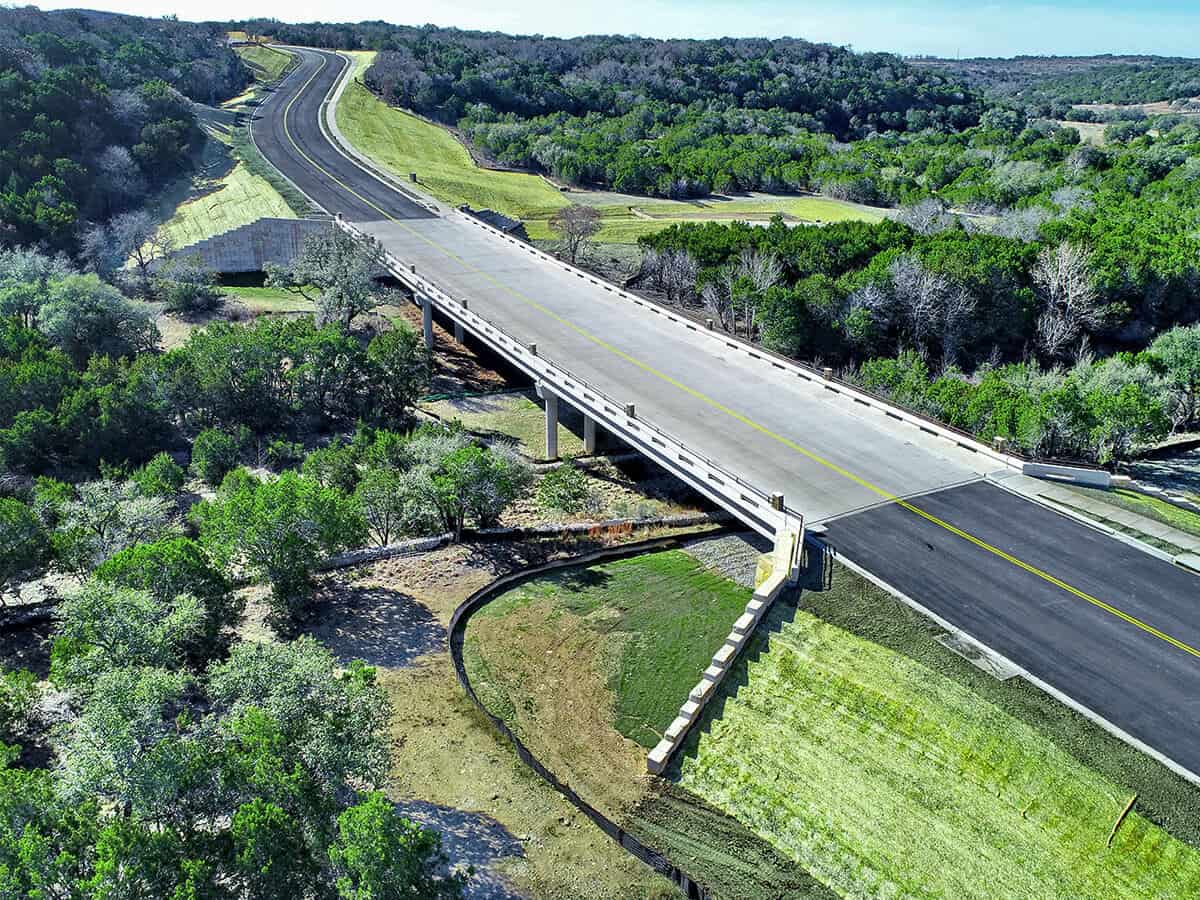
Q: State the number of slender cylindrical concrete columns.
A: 4